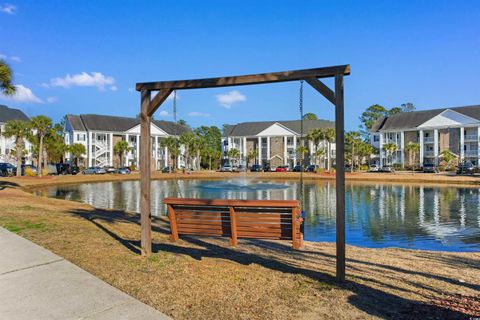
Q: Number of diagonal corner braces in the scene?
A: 2